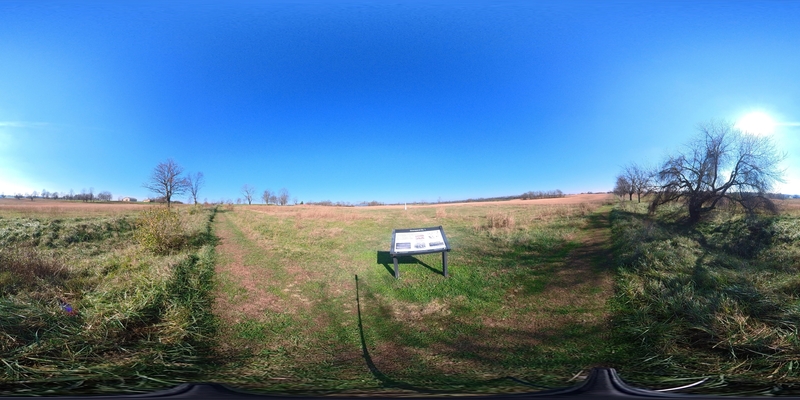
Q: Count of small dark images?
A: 3